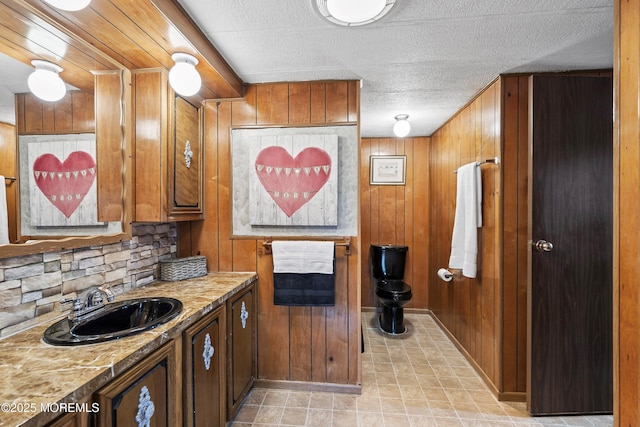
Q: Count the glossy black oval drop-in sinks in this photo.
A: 1